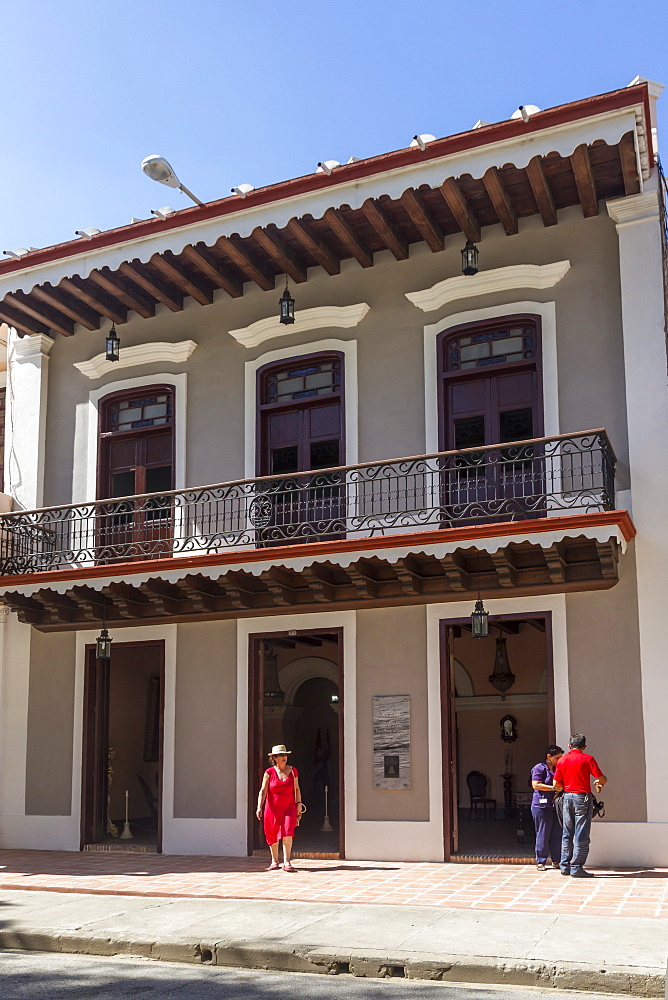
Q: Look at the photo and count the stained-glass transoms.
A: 3